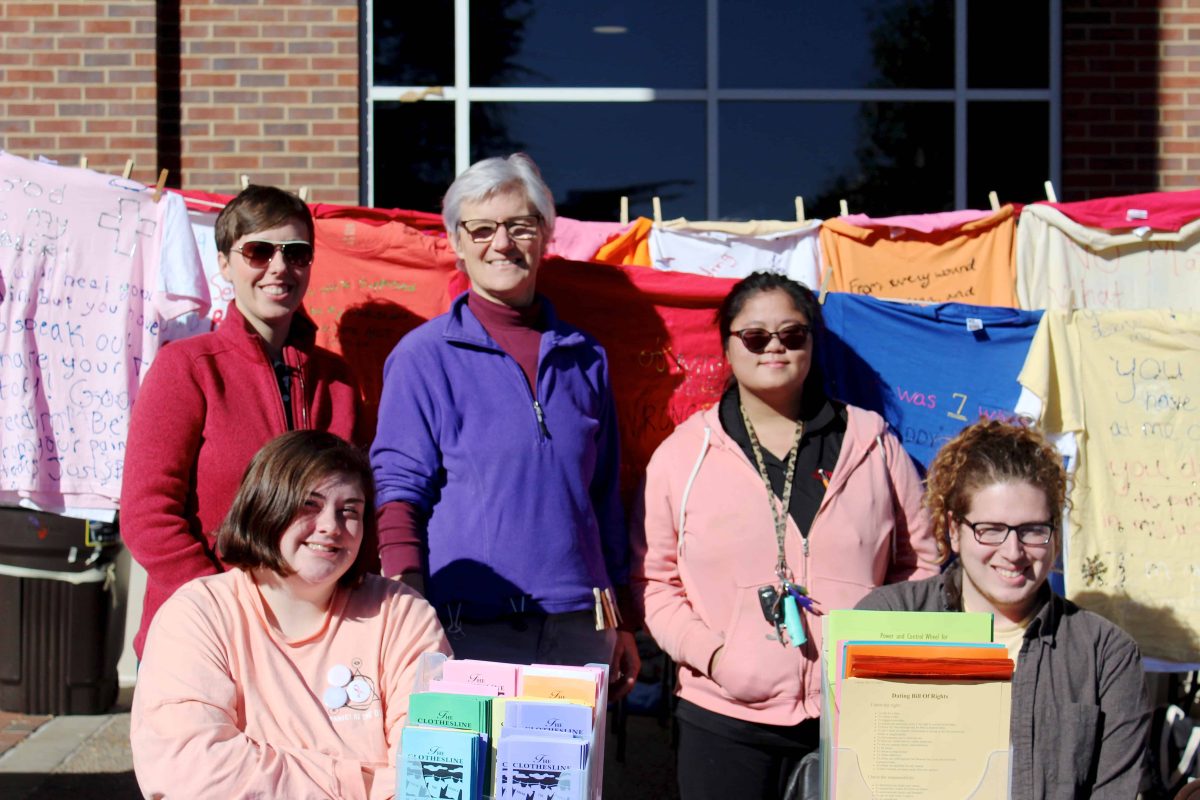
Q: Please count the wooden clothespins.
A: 14